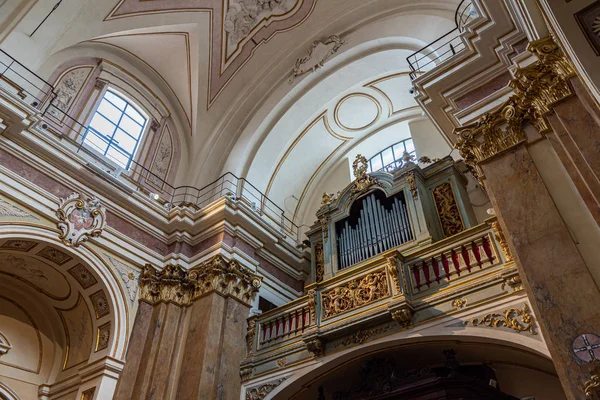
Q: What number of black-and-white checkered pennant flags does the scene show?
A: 0